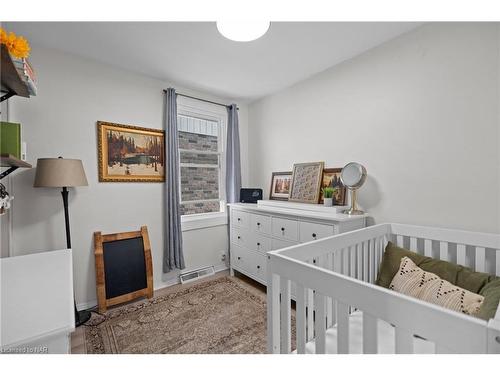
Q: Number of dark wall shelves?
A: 2